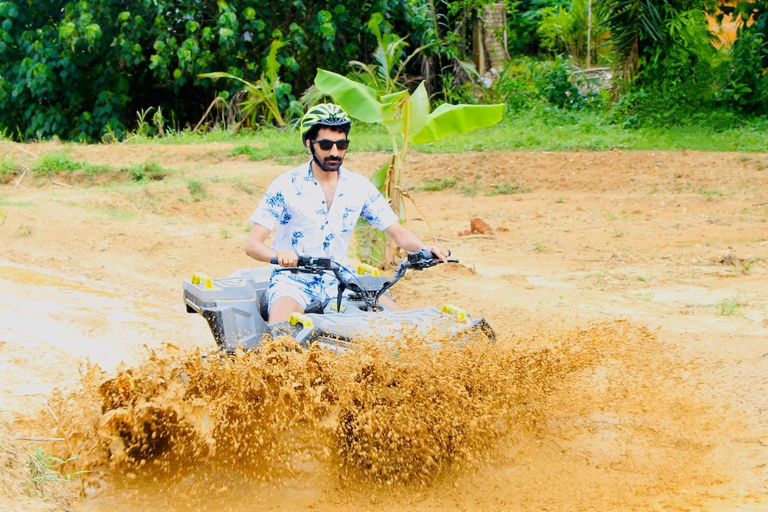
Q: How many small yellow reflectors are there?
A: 4